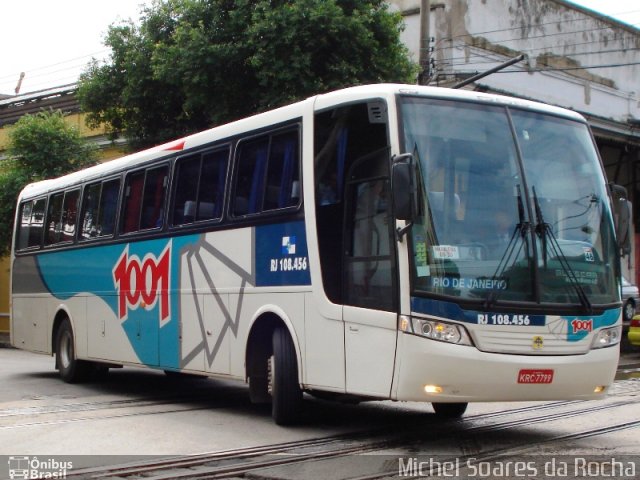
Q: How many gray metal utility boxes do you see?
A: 0